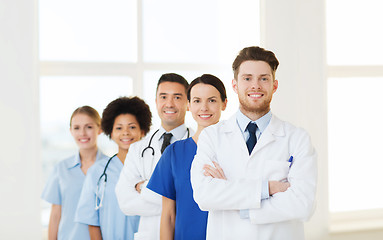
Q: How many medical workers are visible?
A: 5